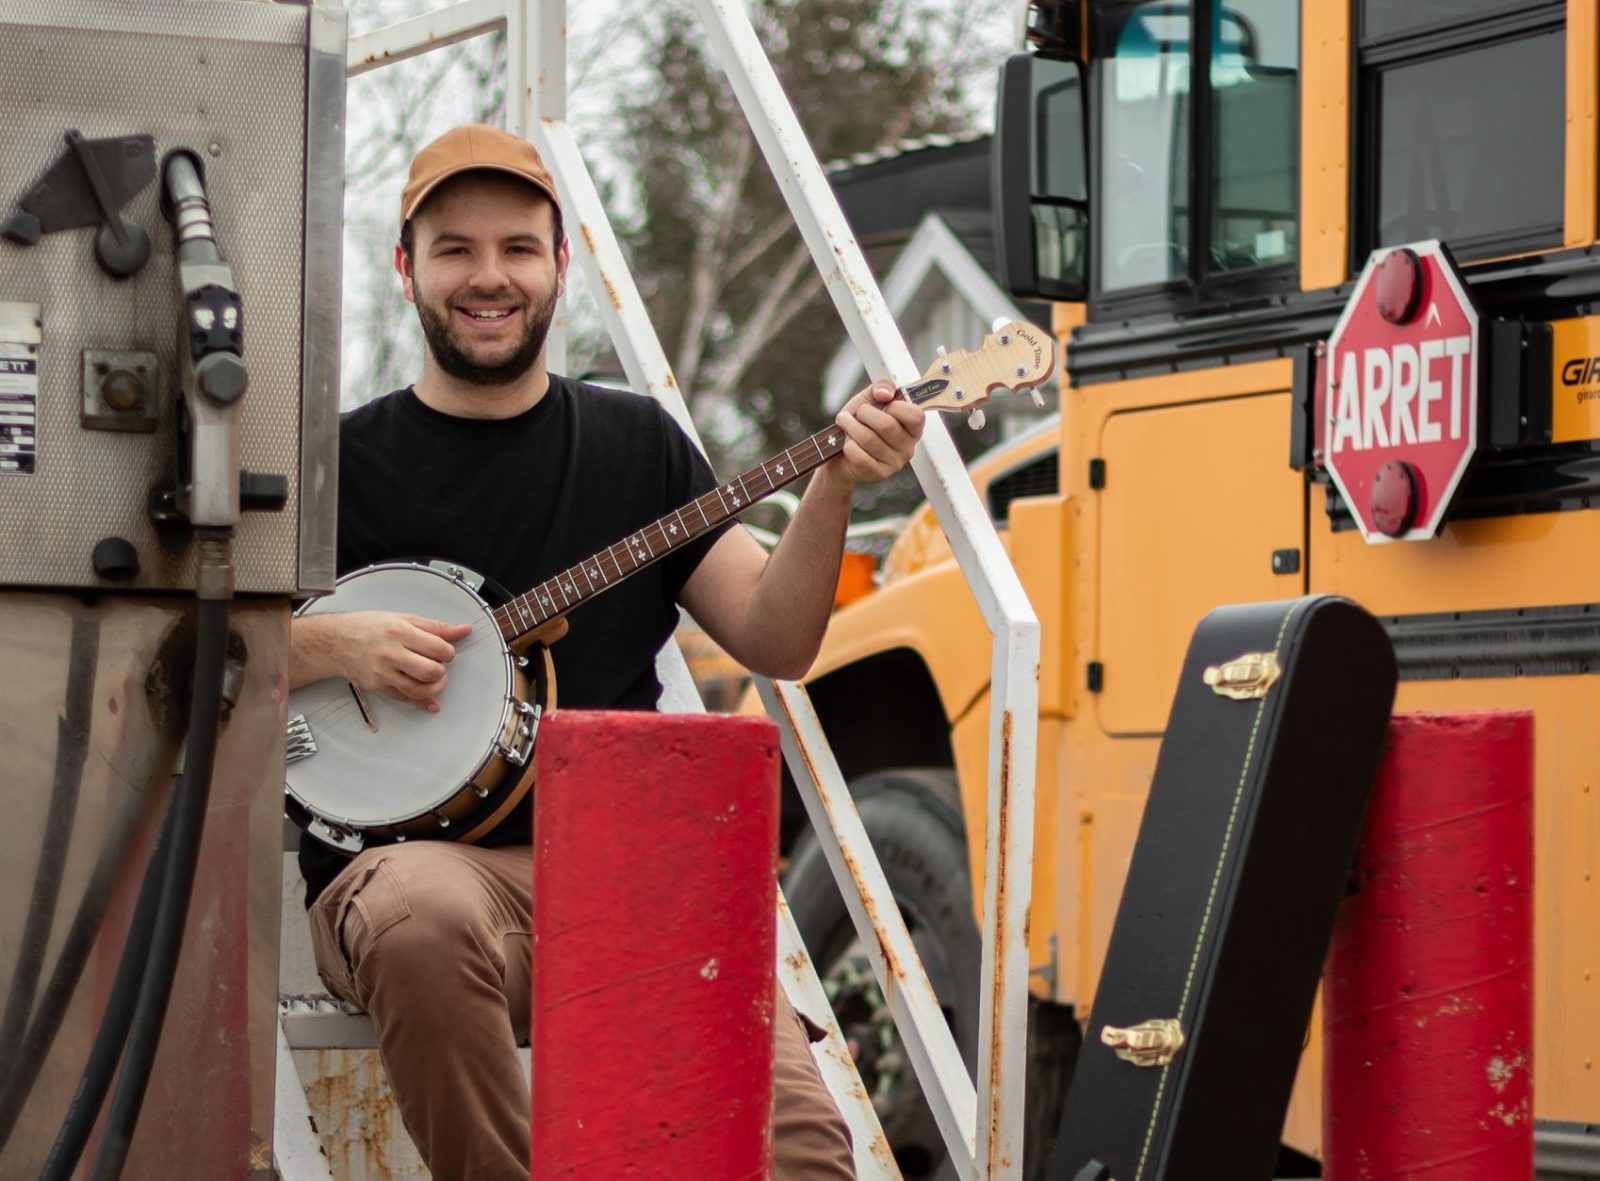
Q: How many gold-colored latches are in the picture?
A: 2